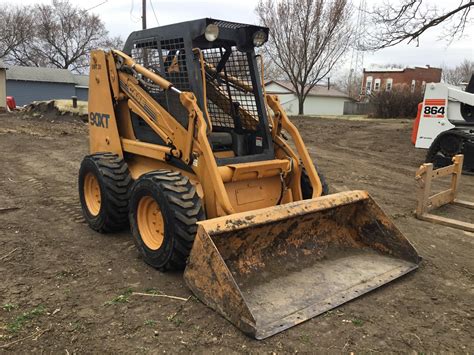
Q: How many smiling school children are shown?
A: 0